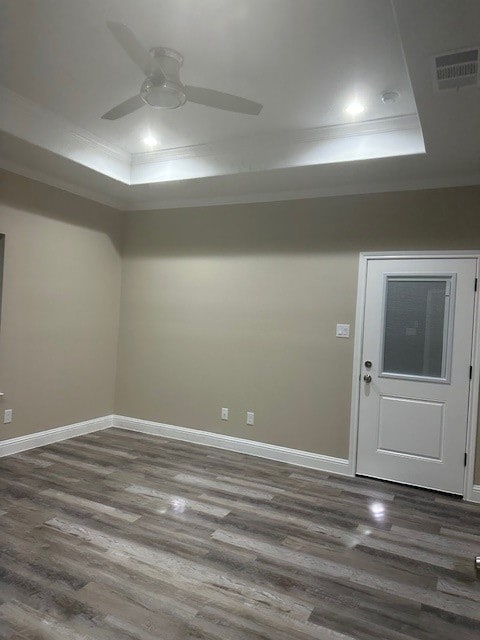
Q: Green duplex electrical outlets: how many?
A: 0